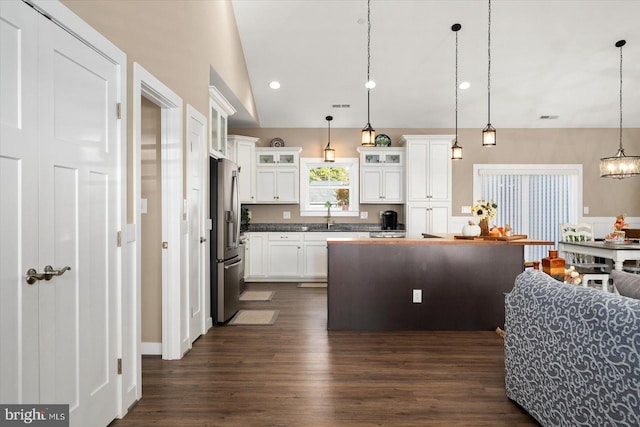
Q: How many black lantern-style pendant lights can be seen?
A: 4